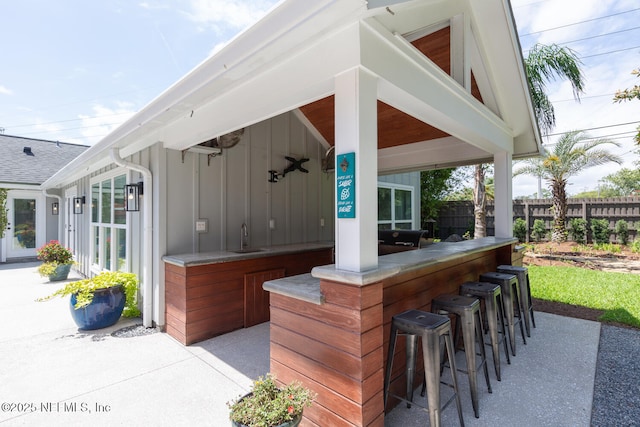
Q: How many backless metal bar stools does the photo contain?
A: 5